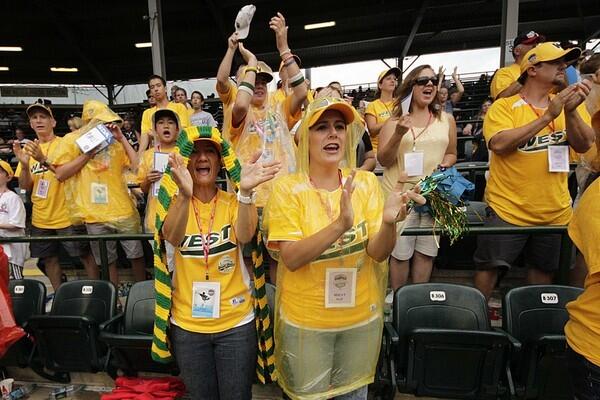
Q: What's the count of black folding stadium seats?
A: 5